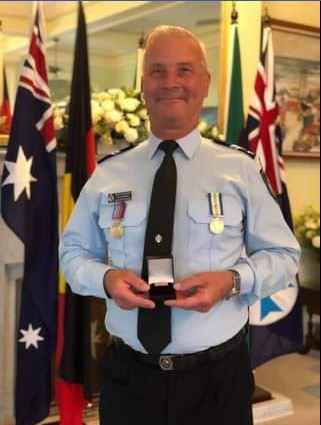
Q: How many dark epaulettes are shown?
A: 2